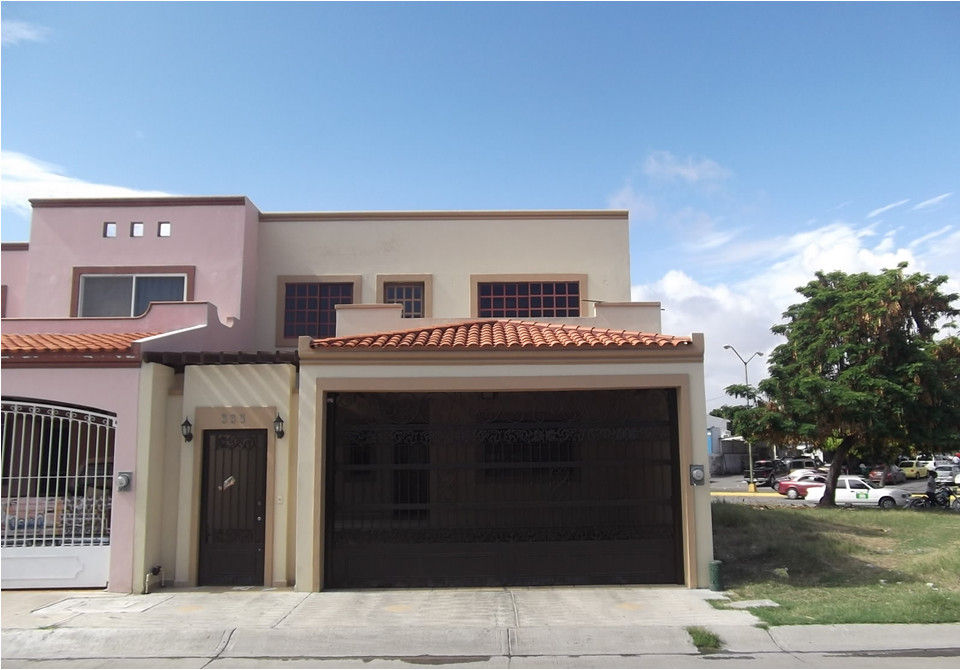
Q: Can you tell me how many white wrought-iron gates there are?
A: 1